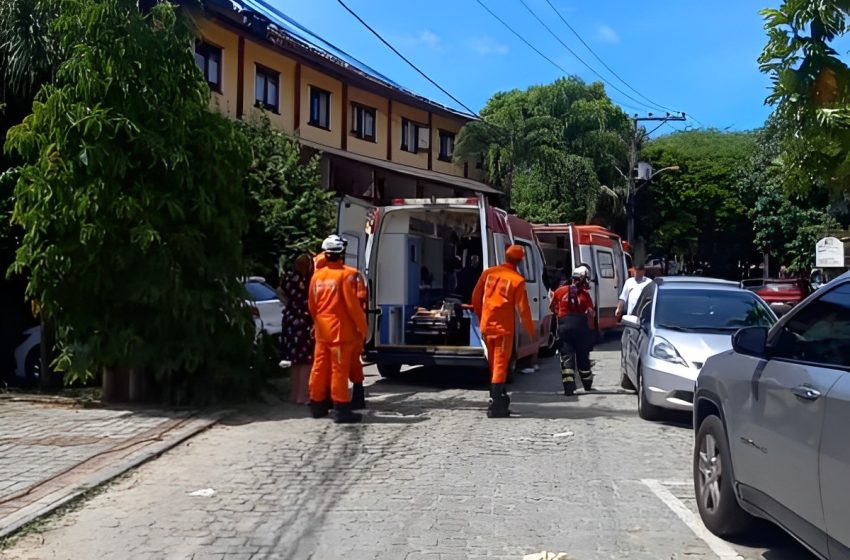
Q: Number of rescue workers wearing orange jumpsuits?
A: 3